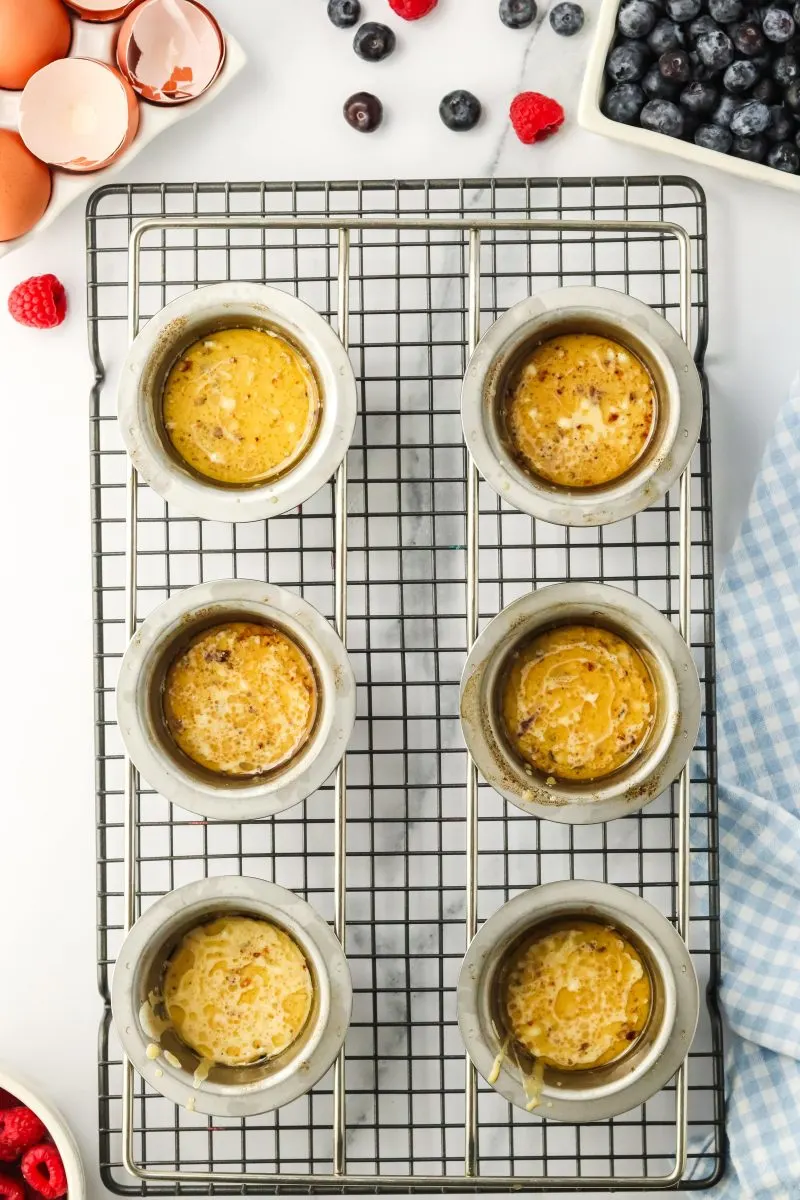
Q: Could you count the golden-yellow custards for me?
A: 6